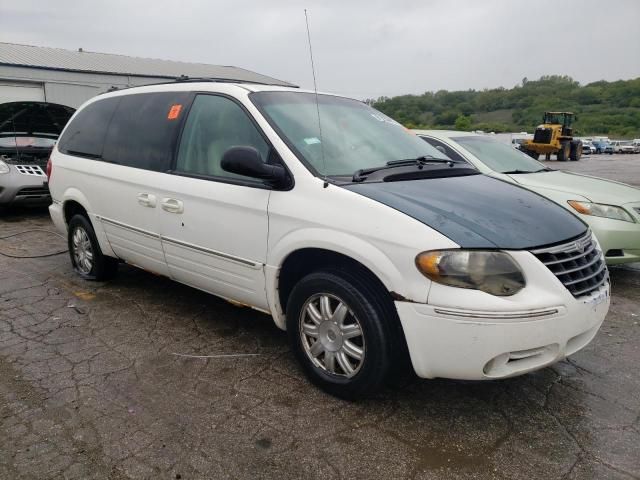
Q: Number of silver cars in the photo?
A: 1